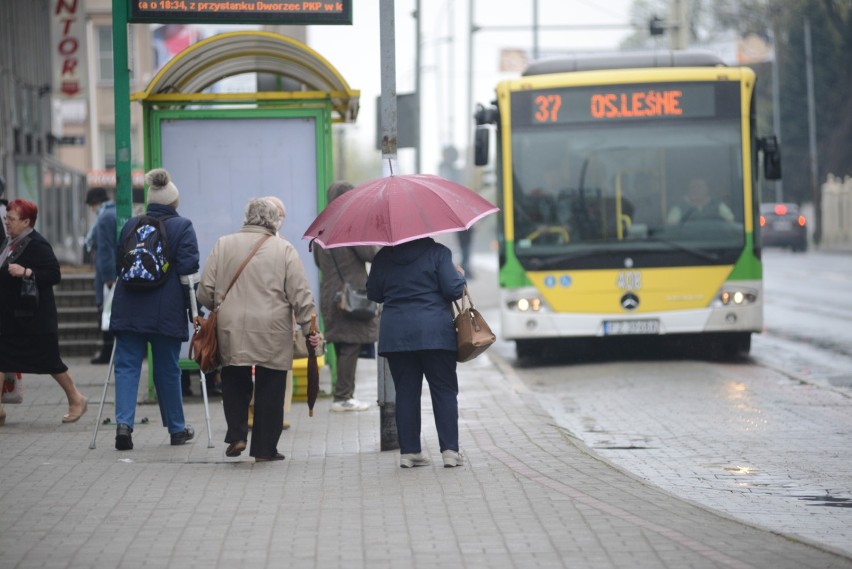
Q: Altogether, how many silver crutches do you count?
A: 2